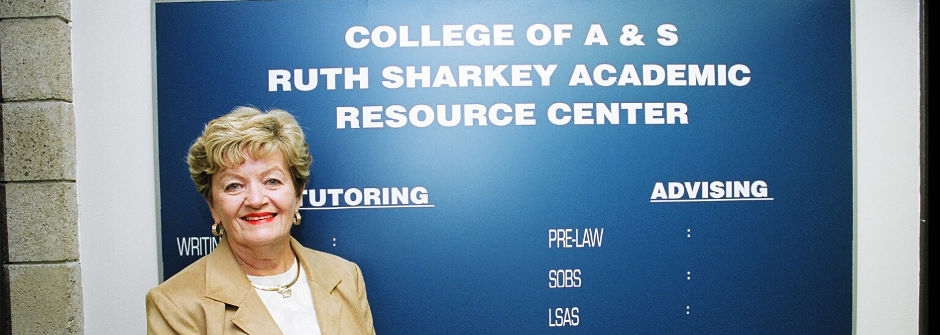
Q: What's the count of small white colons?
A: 4